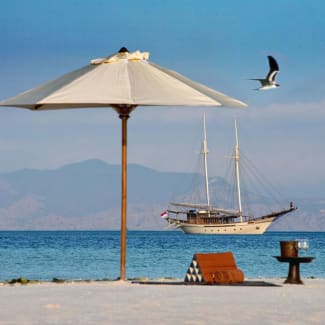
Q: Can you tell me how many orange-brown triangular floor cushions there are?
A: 1